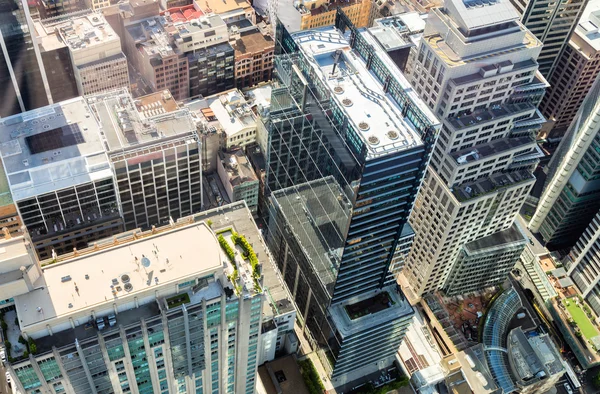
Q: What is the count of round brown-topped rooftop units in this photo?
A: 5